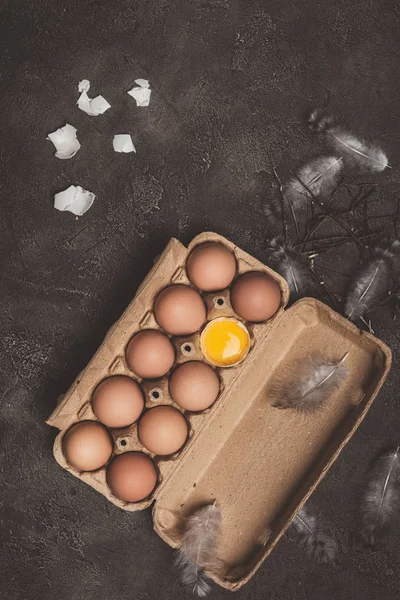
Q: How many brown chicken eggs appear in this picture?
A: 9